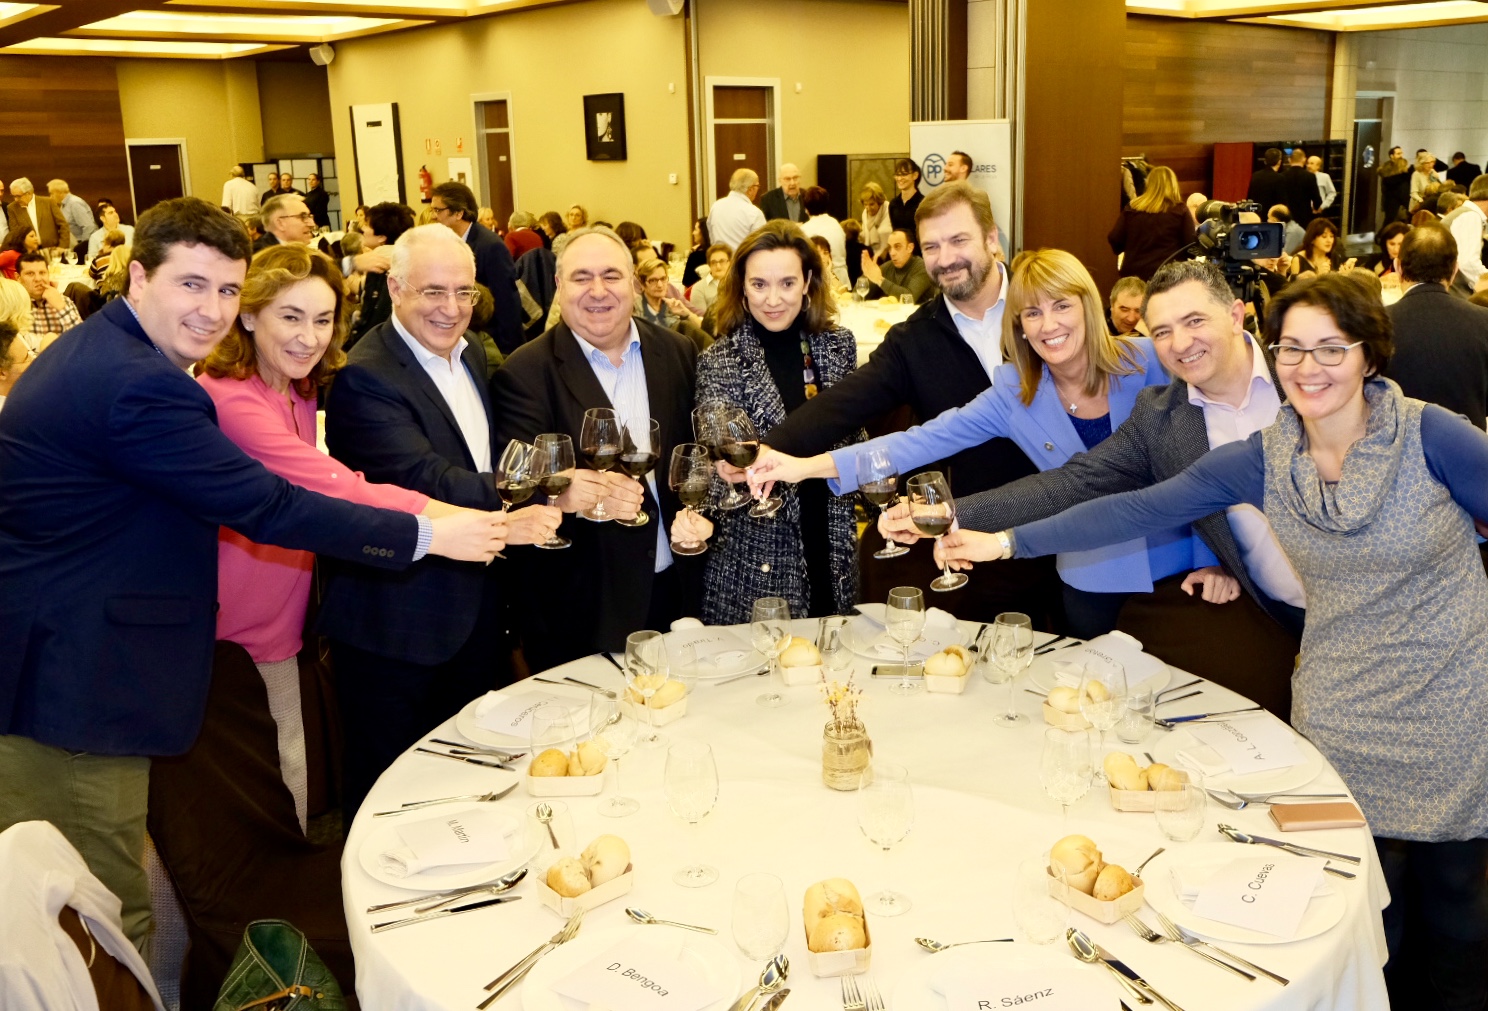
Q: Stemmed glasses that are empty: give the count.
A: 9